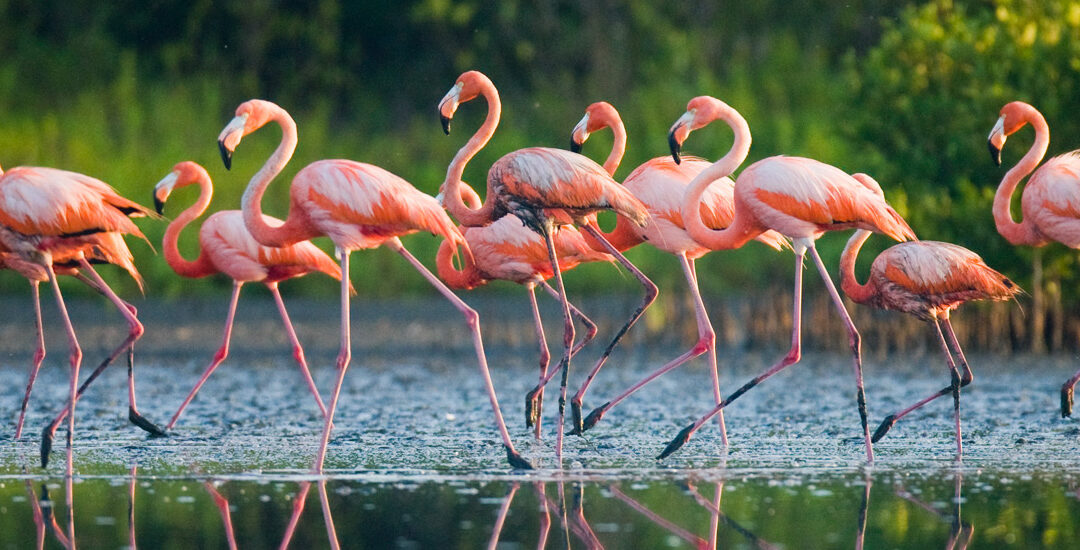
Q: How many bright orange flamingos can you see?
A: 10